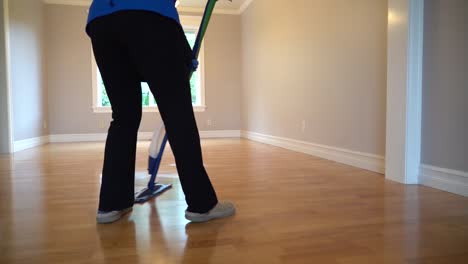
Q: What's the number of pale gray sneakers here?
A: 2